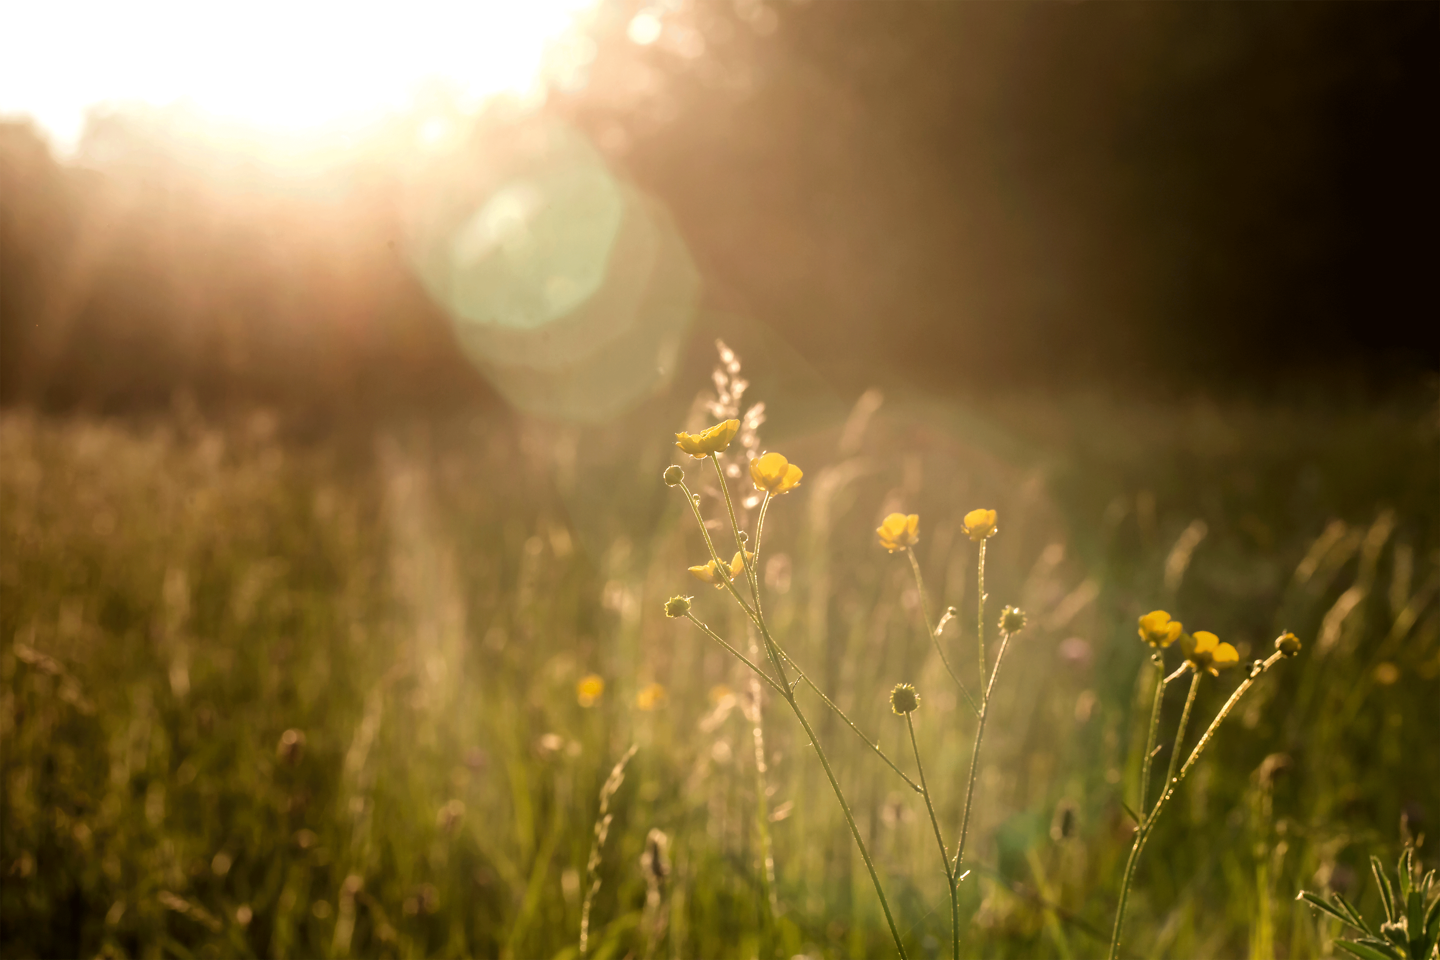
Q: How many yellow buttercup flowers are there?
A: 7